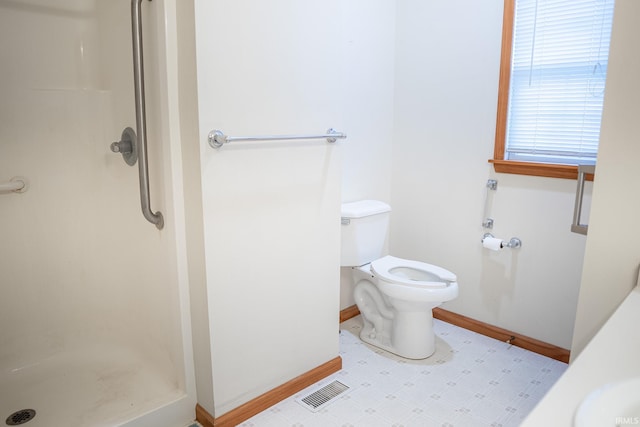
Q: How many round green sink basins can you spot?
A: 0